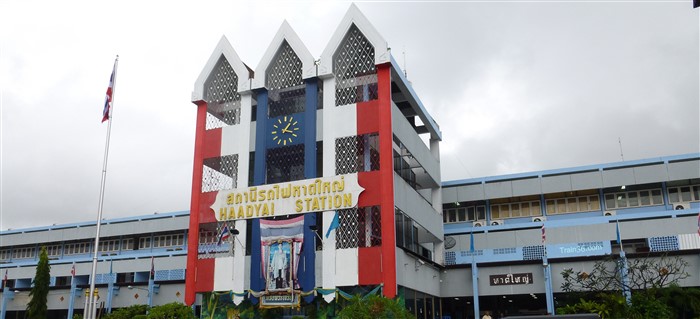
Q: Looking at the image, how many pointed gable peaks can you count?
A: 3